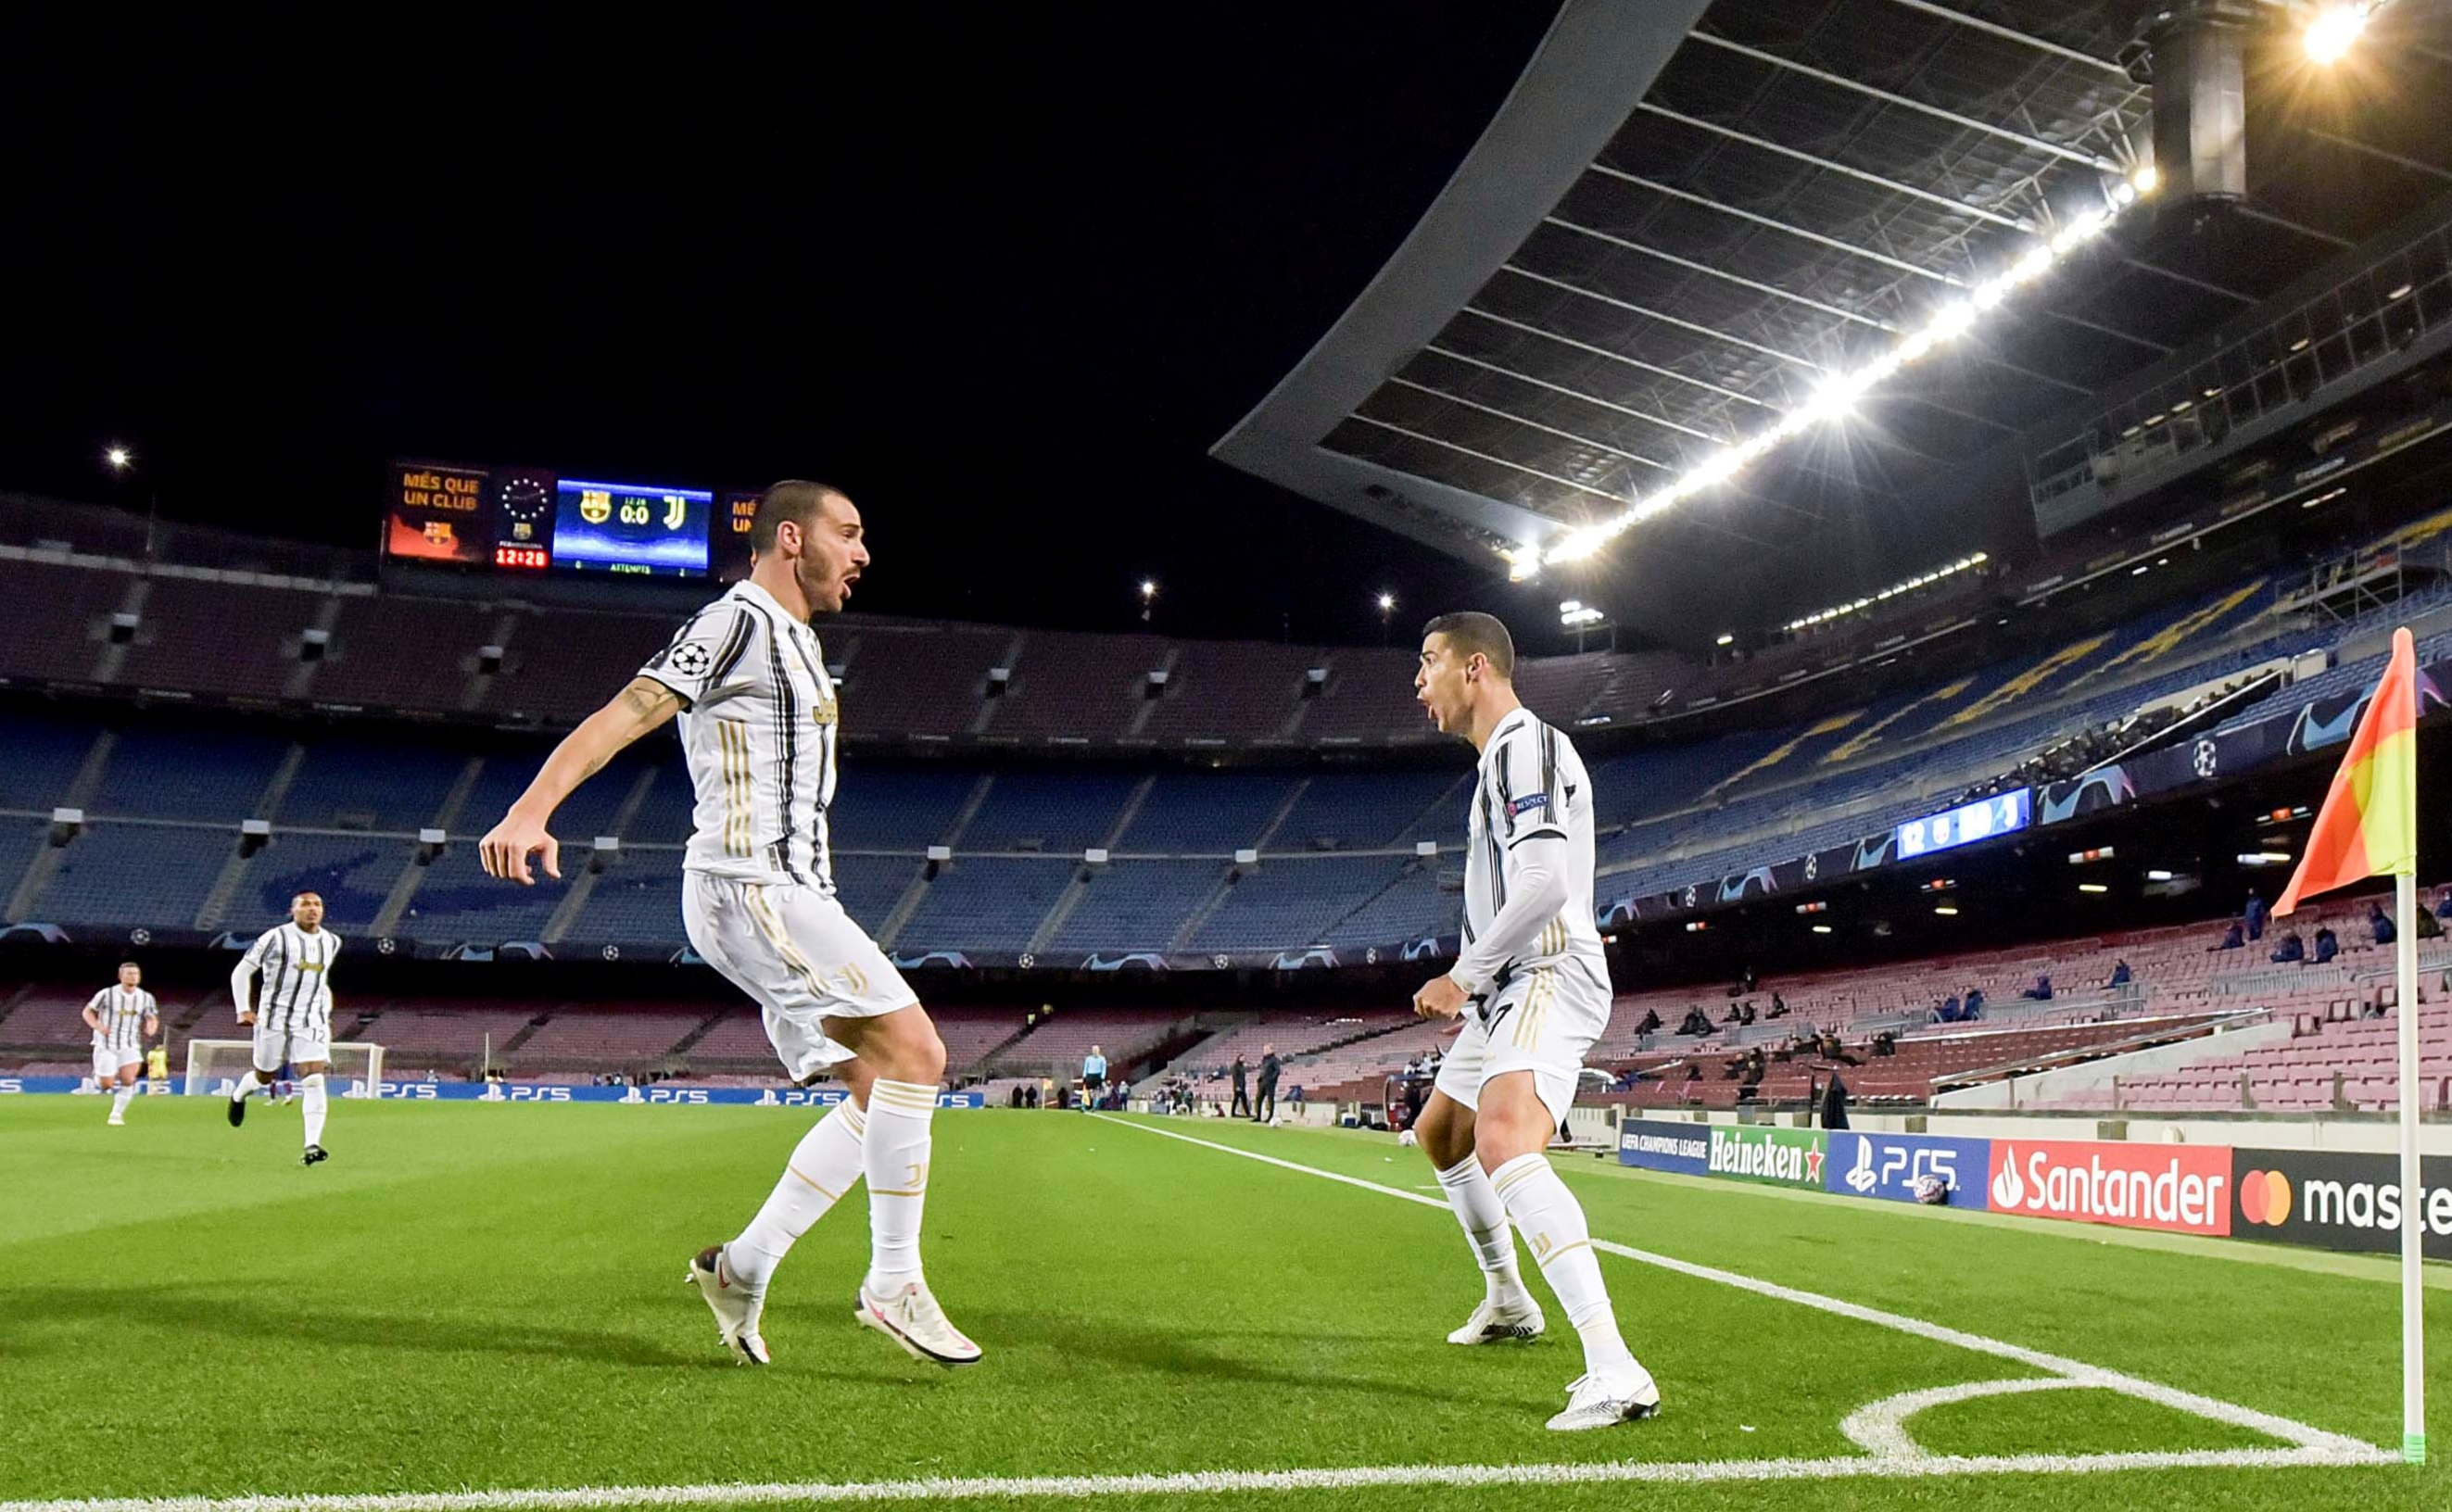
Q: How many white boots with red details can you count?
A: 2